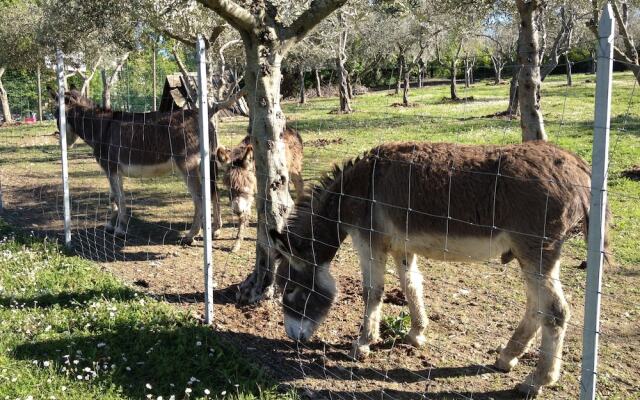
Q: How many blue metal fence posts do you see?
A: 3